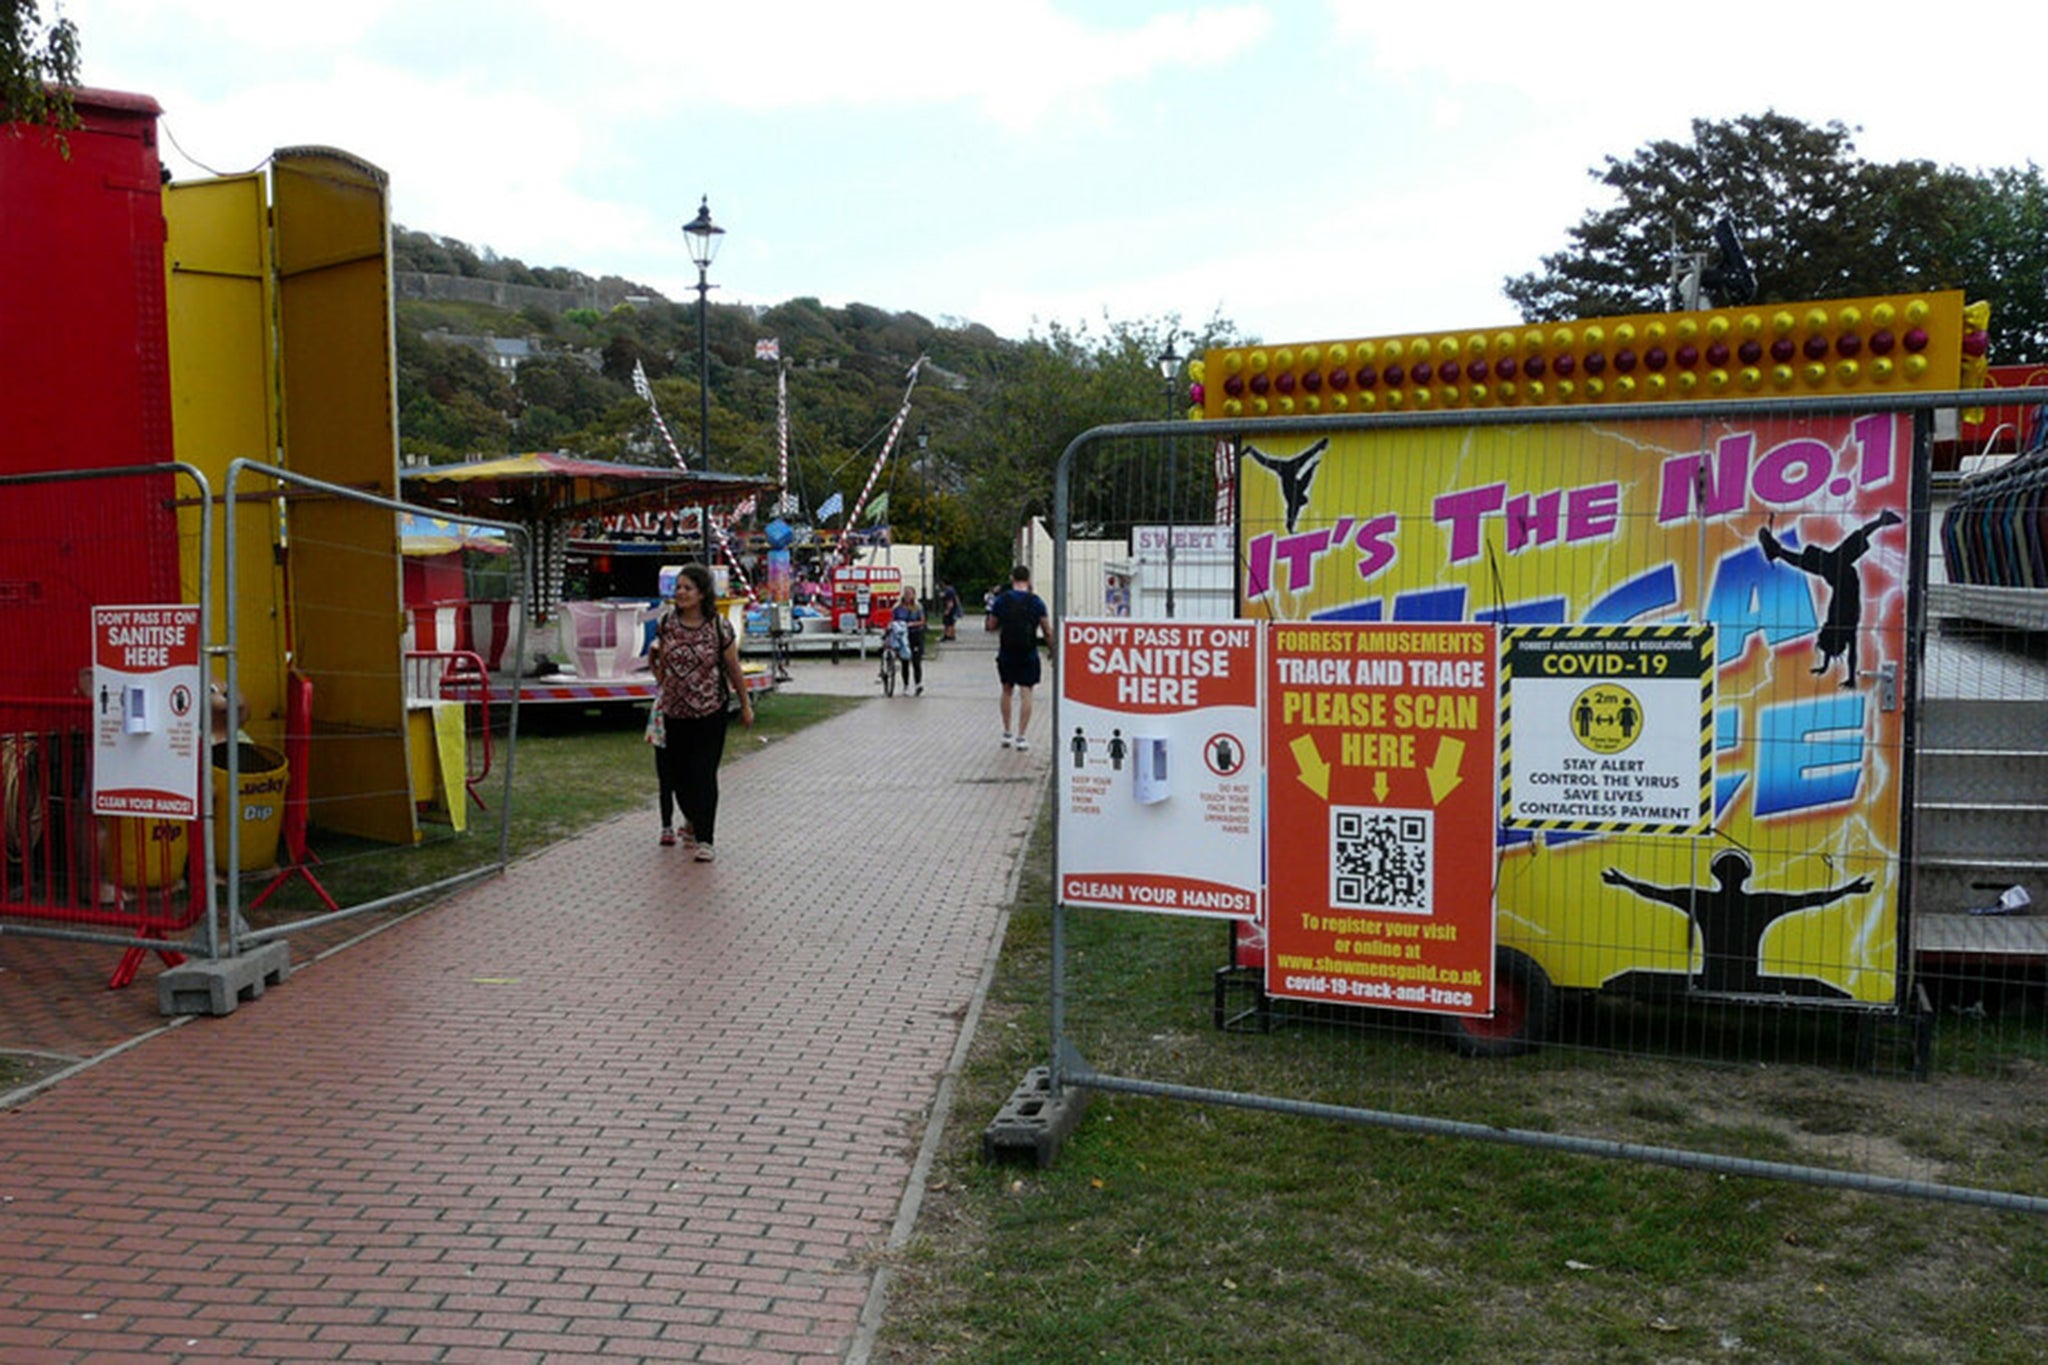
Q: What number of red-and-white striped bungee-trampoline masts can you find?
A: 3